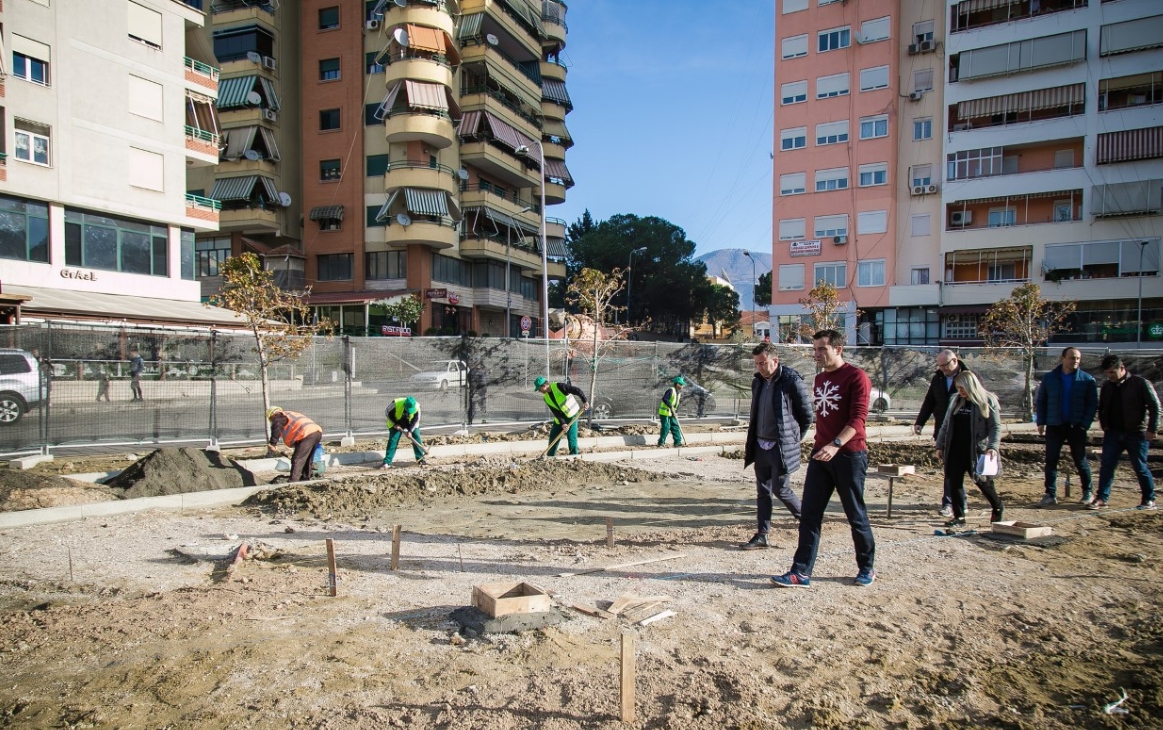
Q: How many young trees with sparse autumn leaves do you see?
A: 4